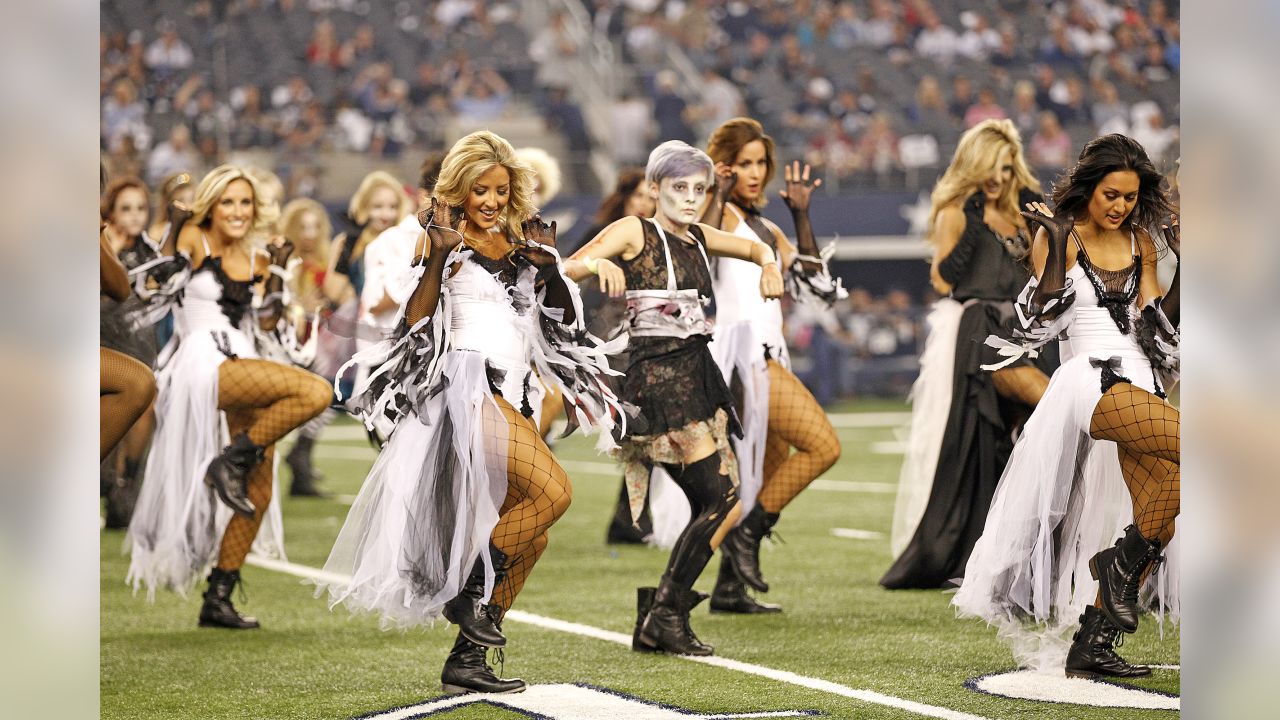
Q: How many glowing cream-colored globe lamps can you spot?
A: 0